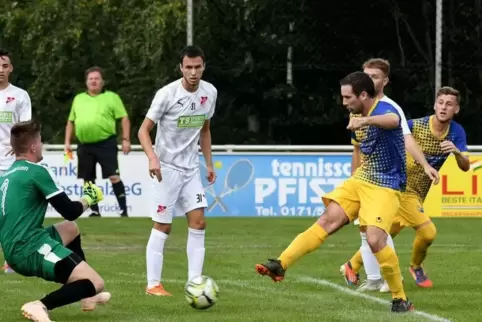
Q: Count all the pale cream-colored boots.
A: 2